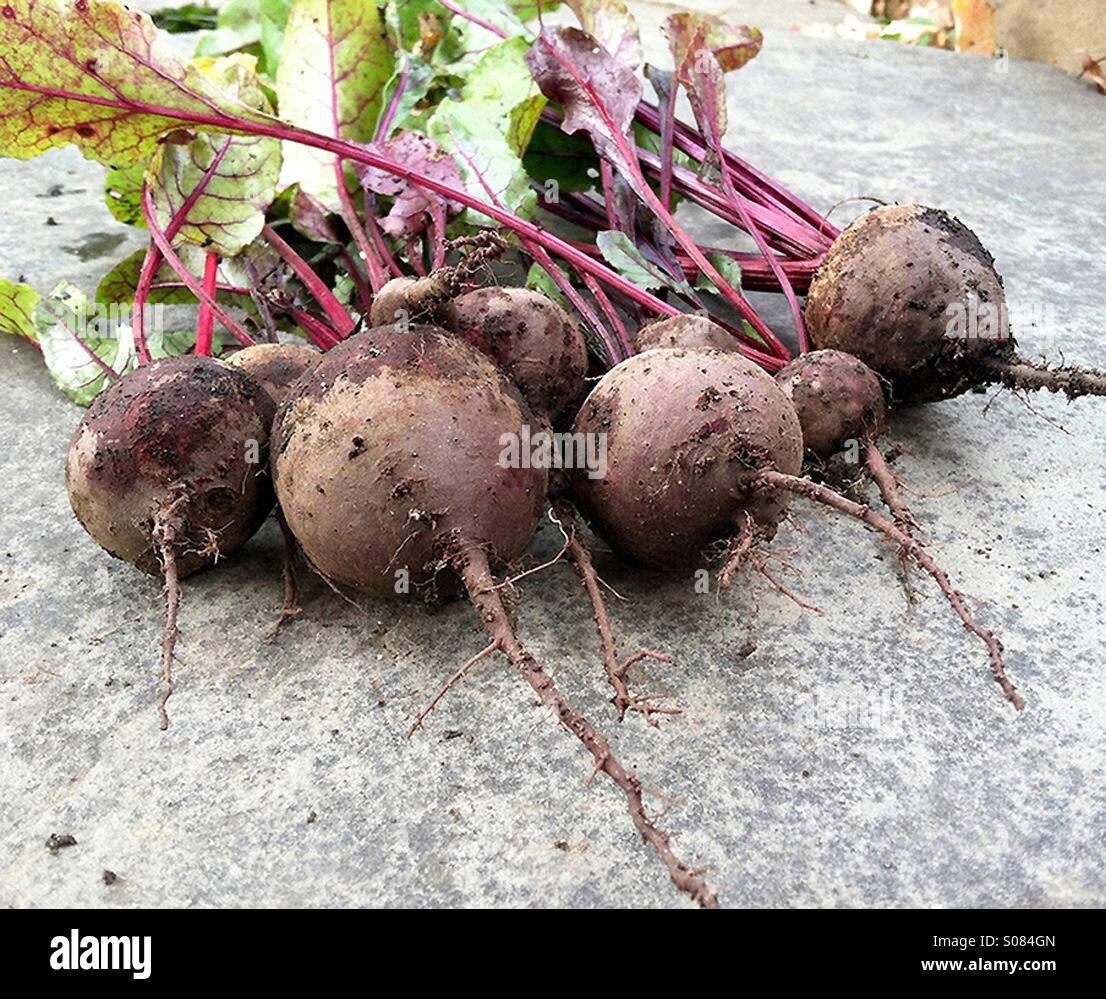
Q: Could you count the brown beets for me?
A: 9